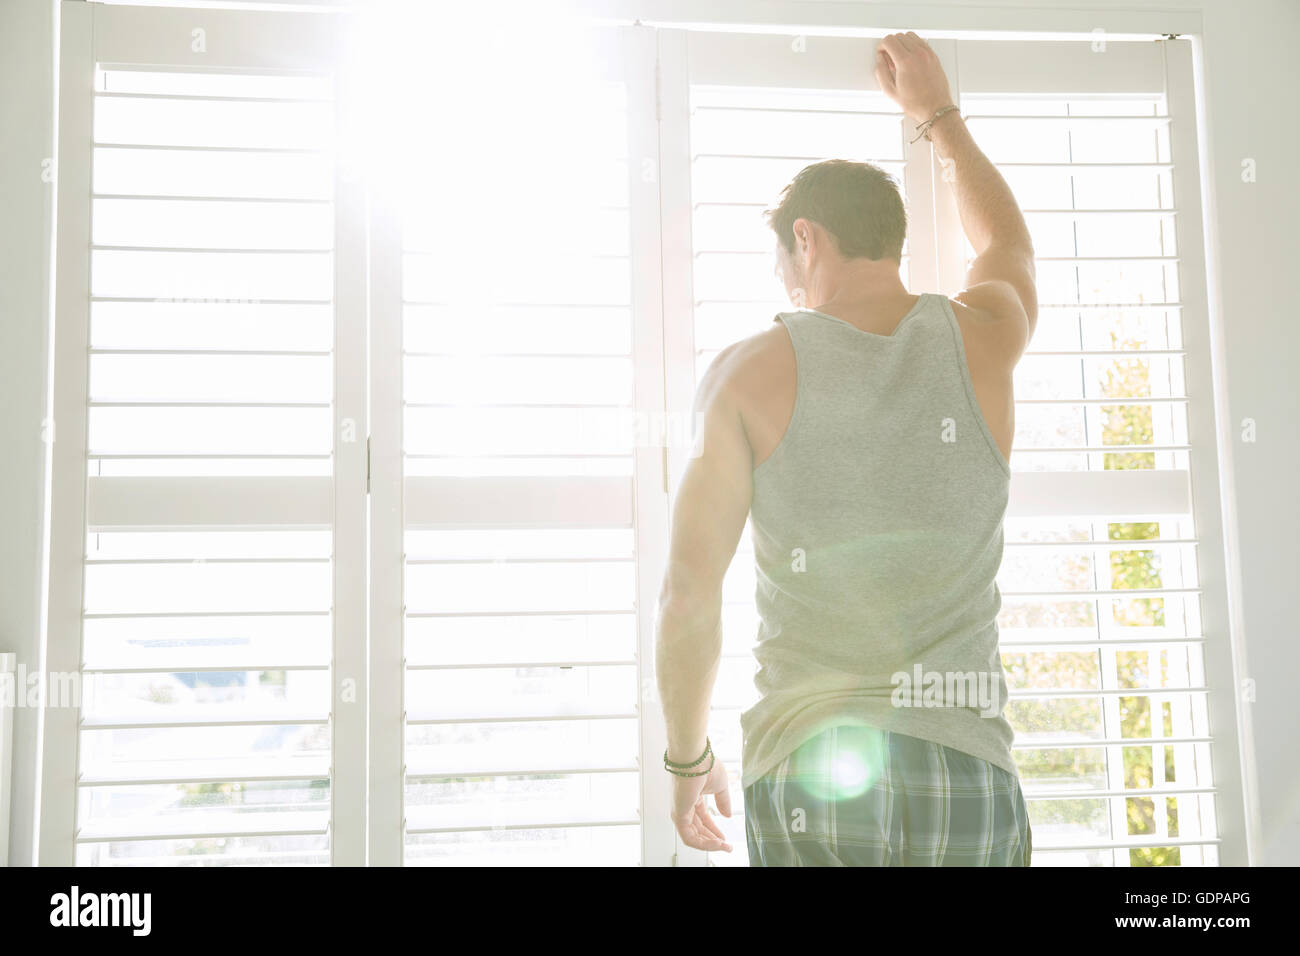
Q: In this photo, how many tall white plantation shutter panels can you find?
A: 4